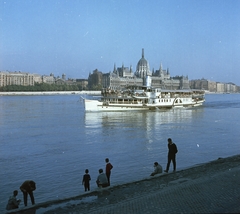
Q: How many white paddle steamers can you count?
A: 1